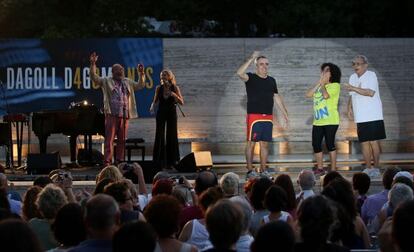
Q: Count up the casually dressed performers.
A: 3